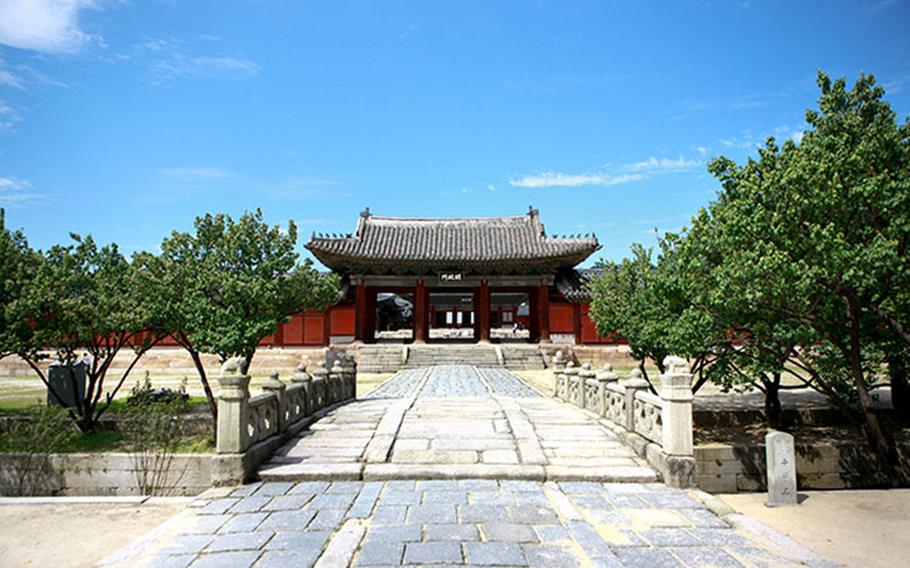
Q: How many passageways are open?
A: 3